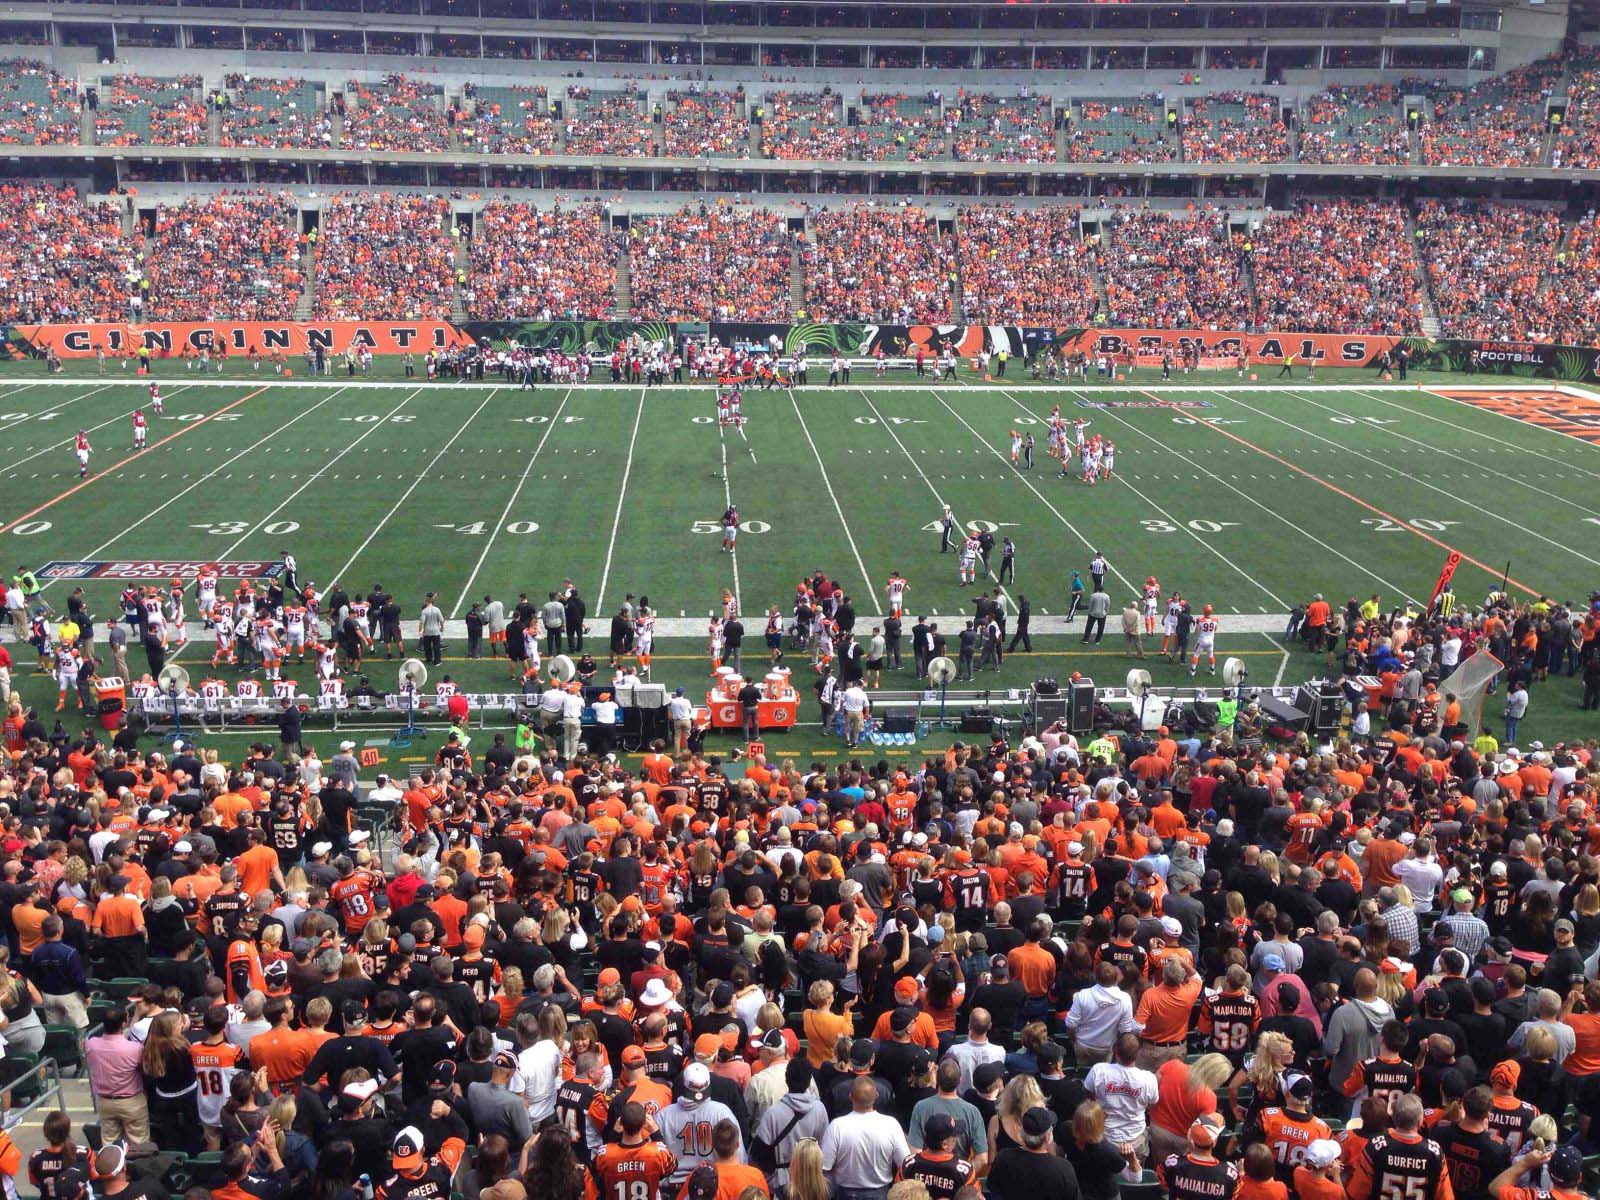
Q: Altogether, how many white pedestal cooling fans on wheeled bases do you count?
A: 6